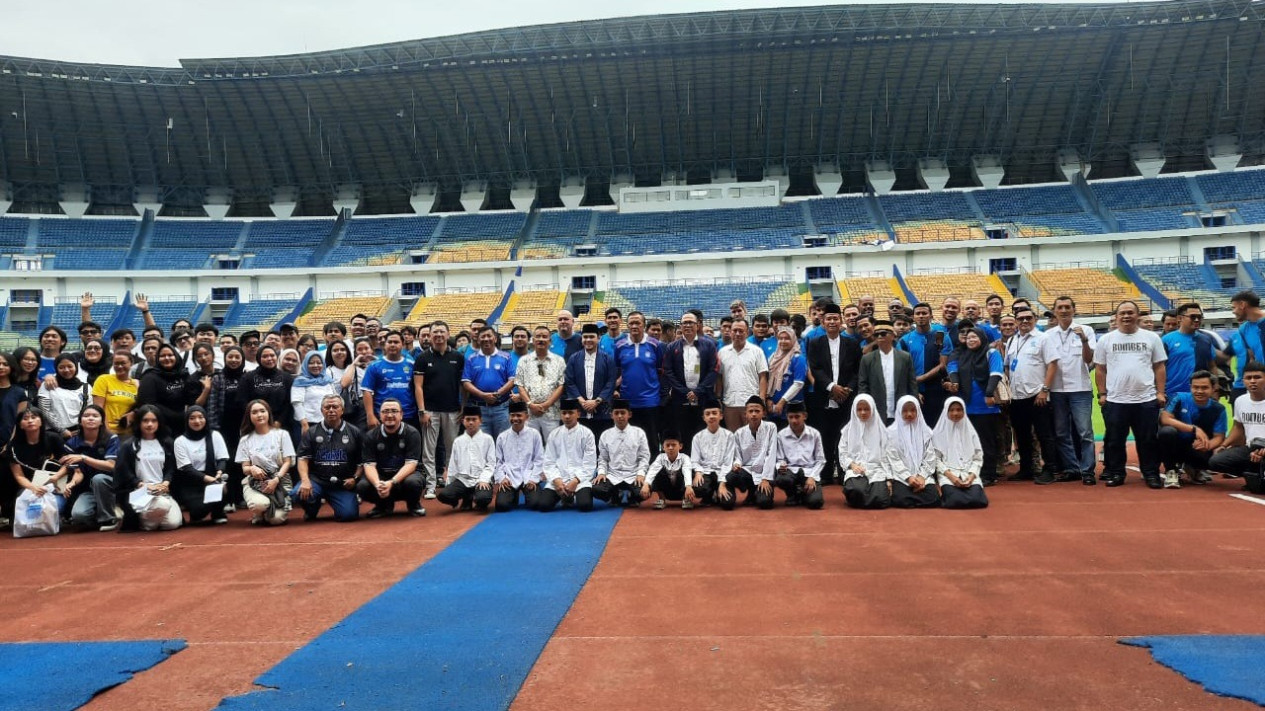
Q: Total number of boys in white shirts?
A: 8